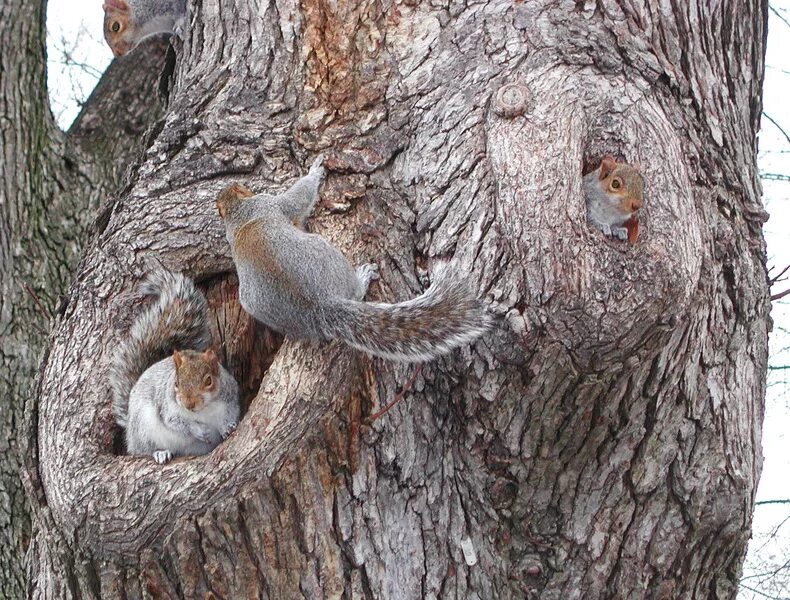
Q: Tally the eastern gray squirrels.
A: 4